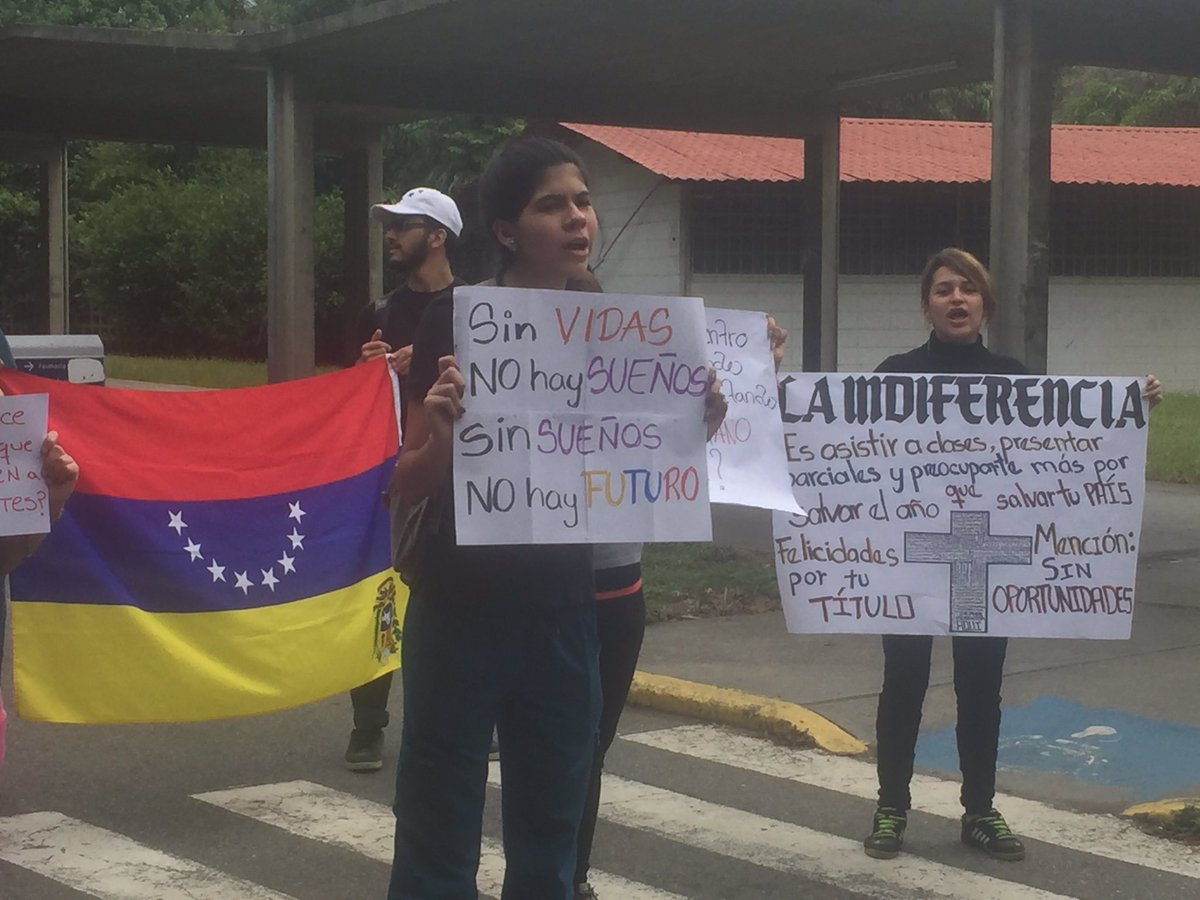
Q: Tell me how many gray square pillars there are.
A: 5